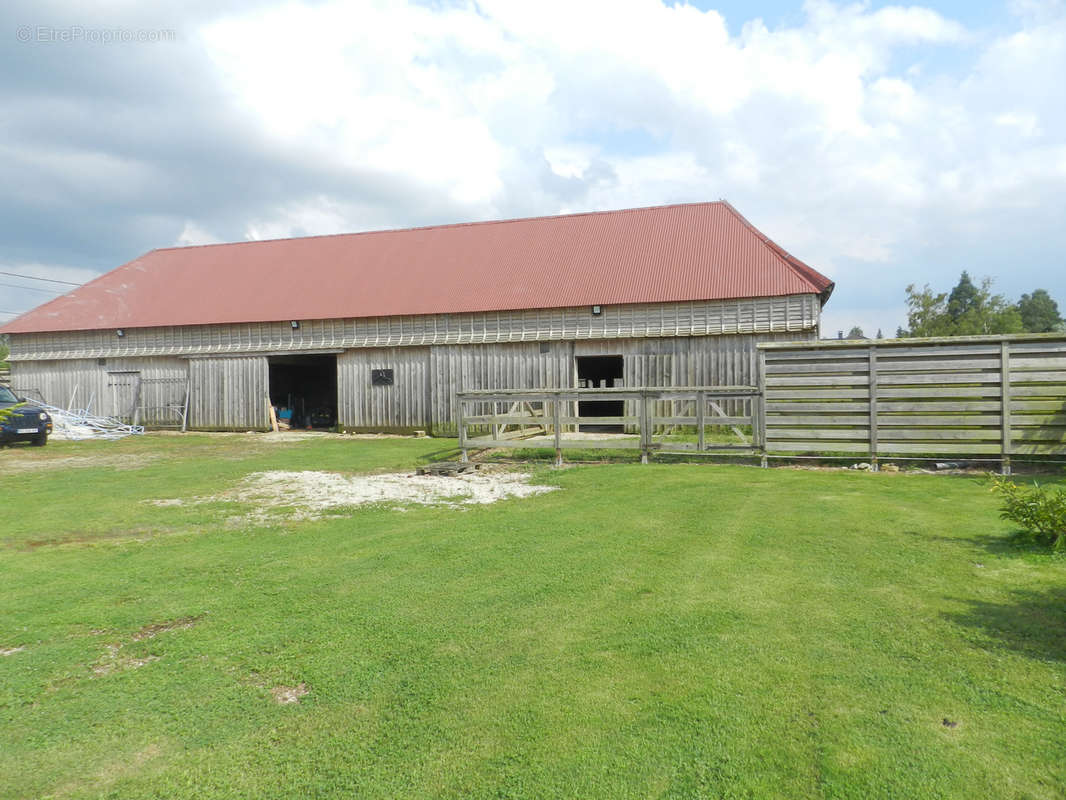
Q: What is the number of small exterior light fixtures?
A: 3